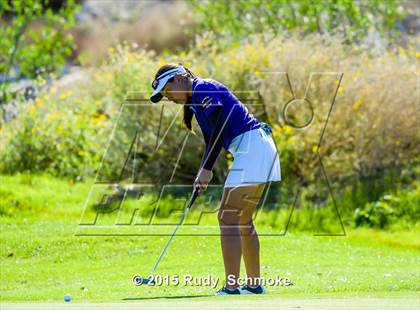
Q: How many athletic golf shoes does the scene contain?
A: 2